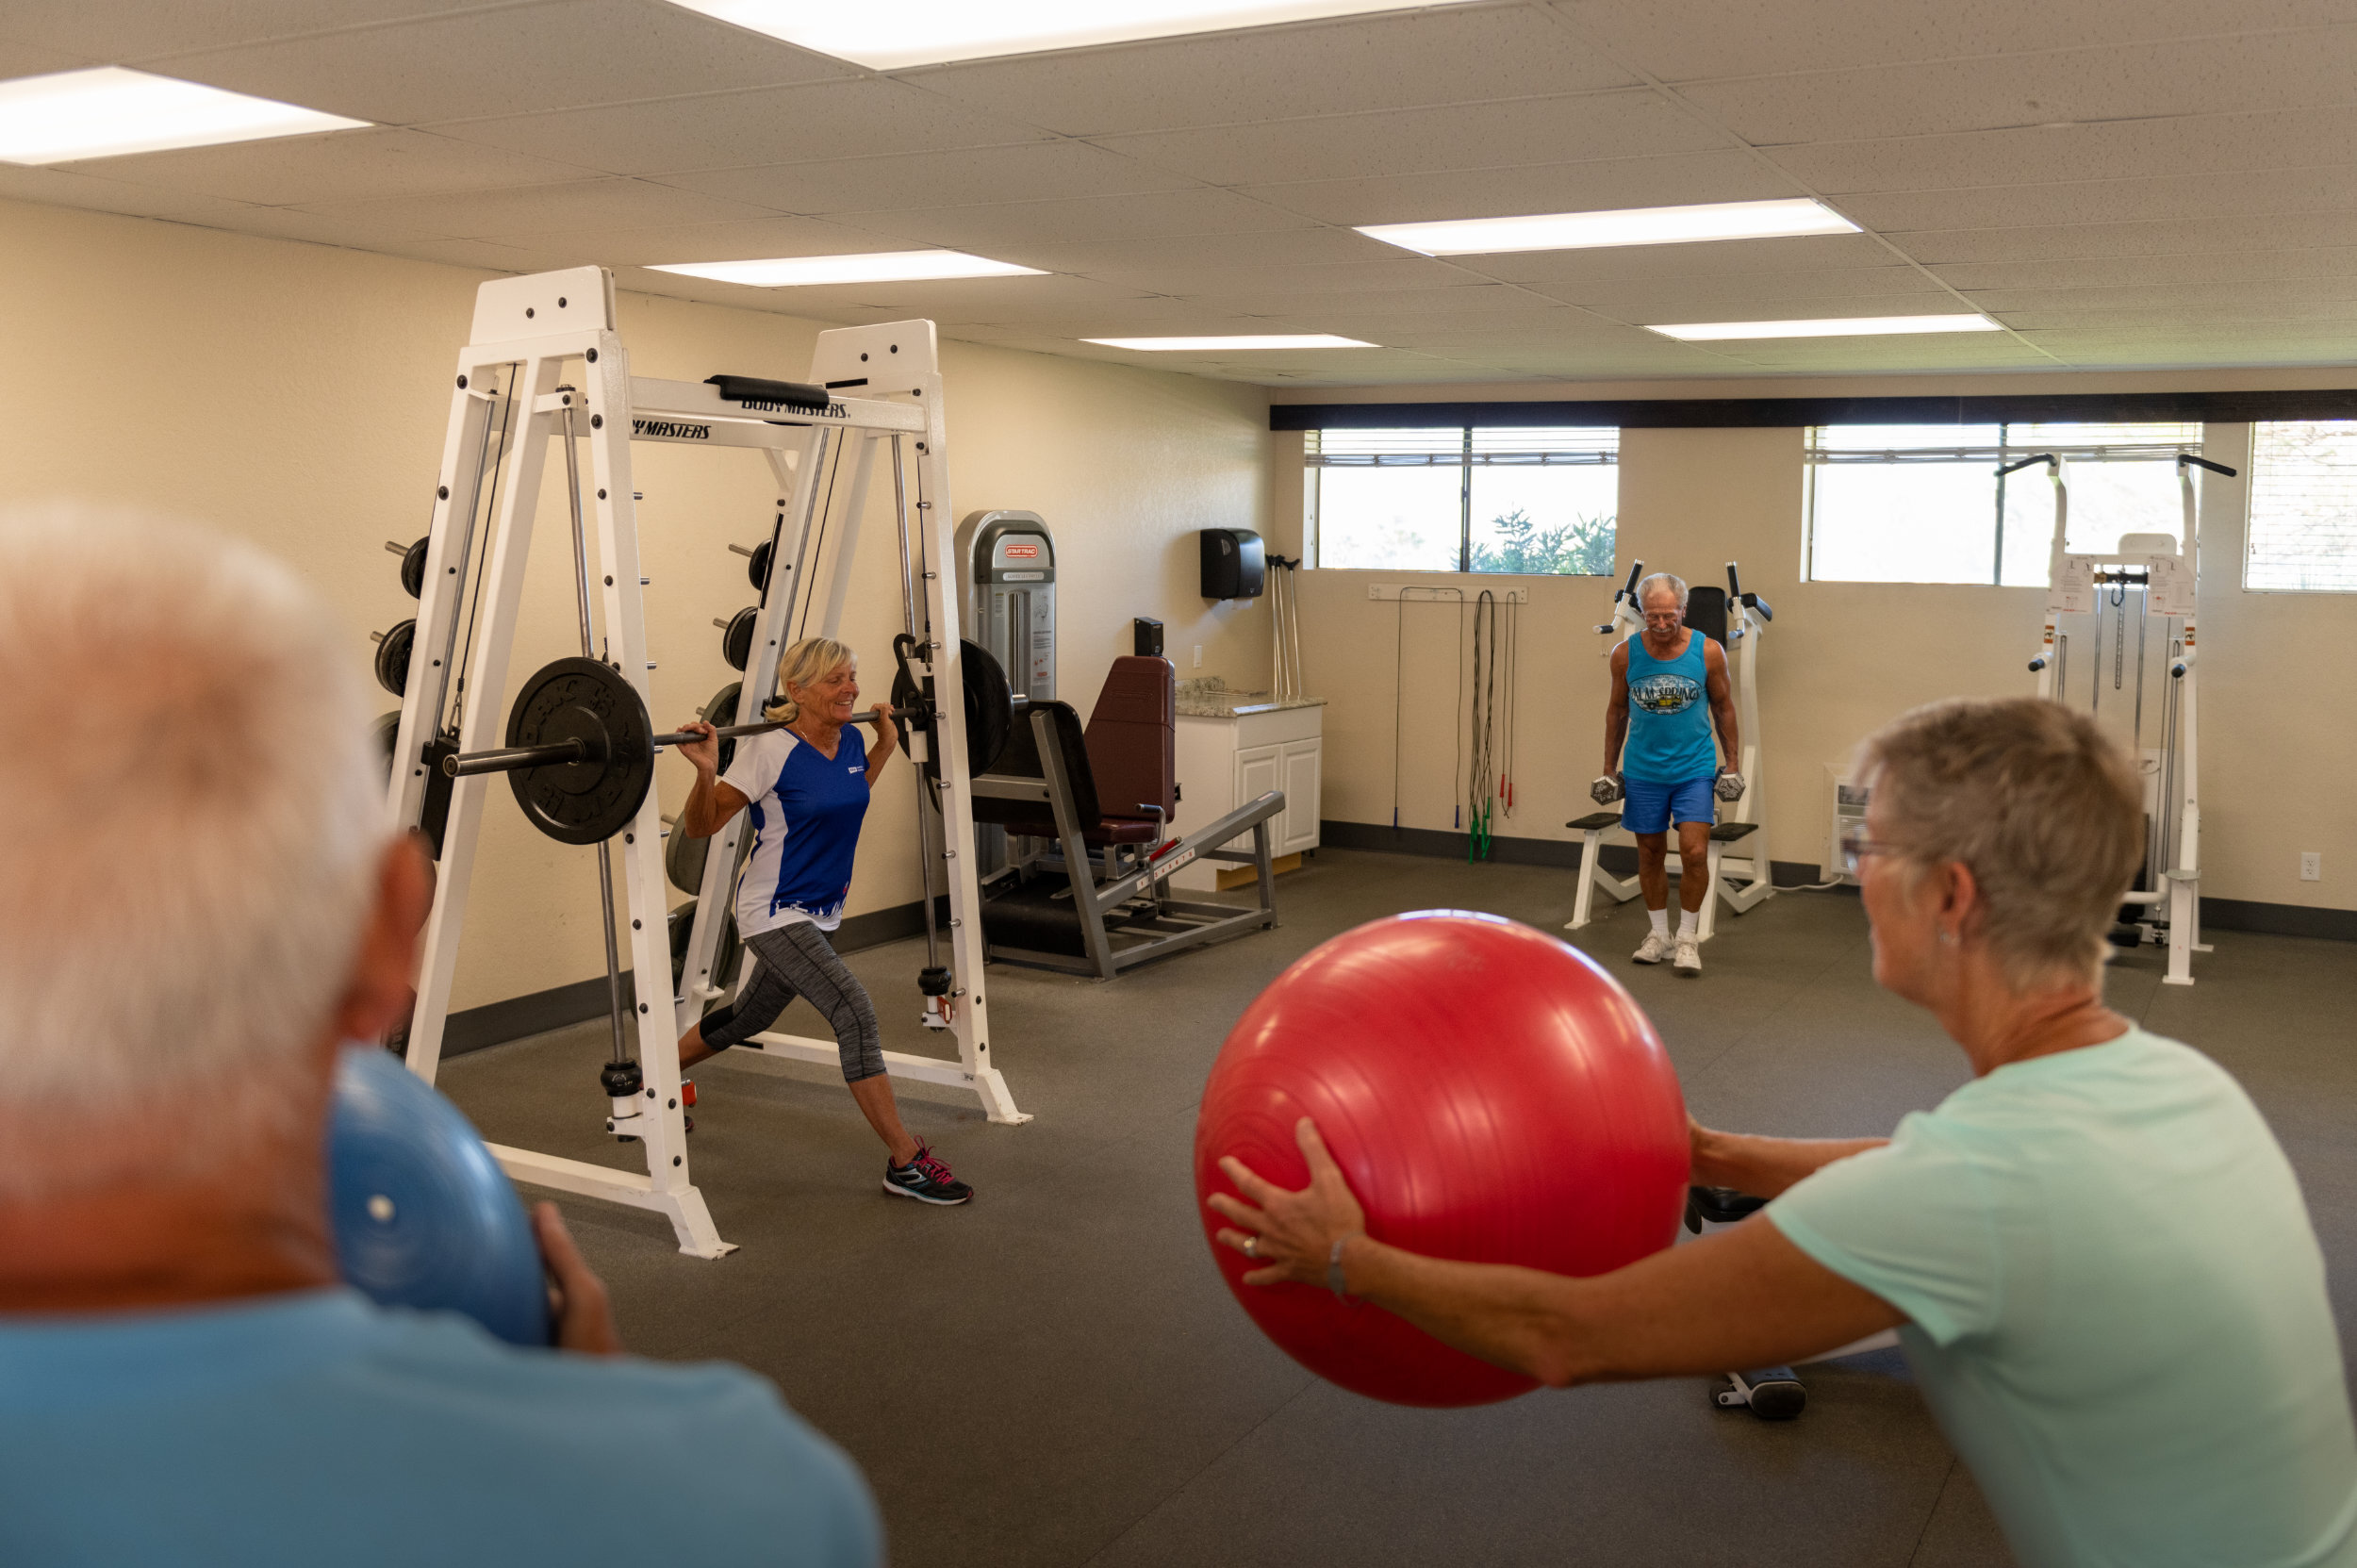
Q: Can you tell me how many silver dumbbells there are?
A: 2